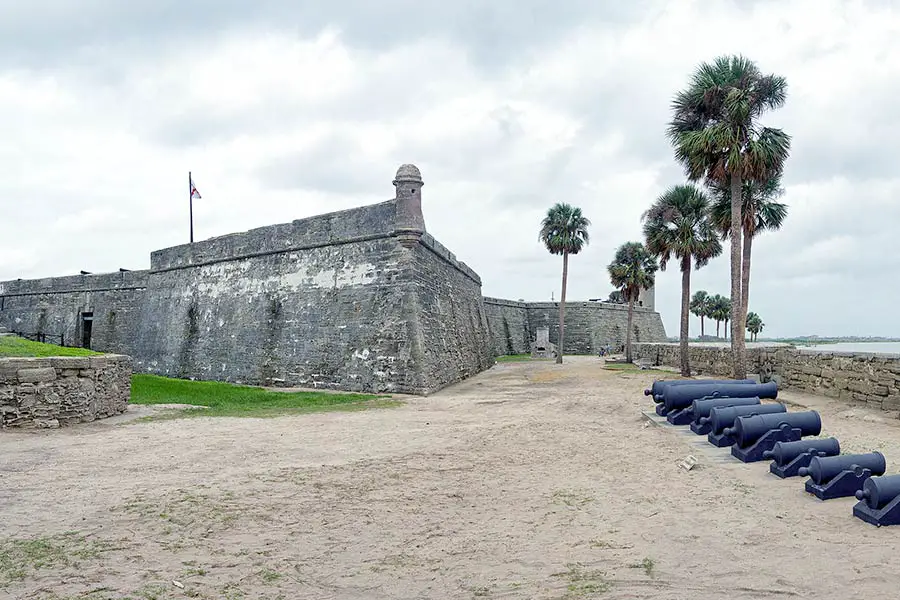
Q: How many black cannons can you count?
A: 8